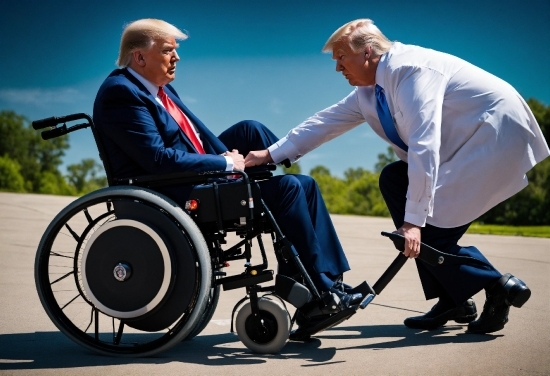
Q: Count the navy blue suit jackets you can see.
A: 1